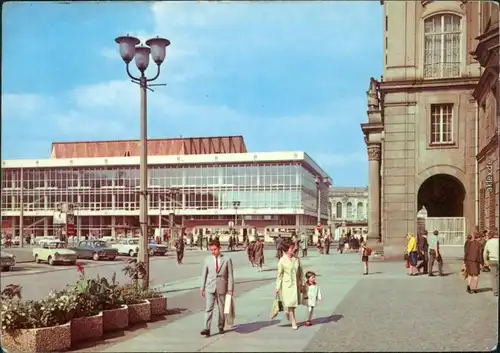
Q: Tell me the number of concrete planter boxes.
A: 5